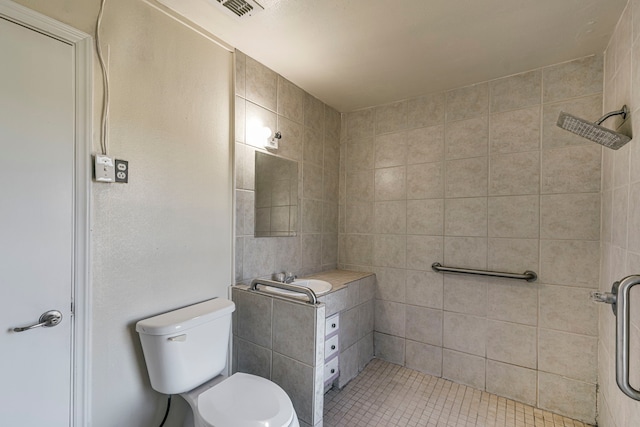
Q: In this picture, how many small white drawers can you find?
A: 3